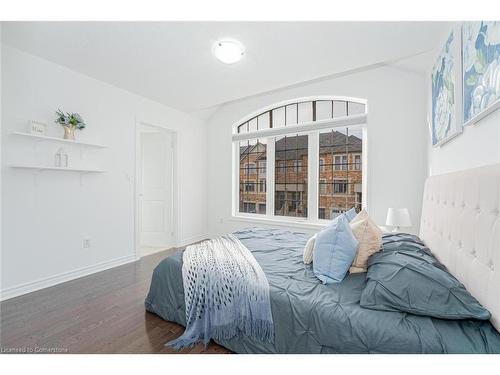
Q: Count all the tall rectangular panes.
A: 3